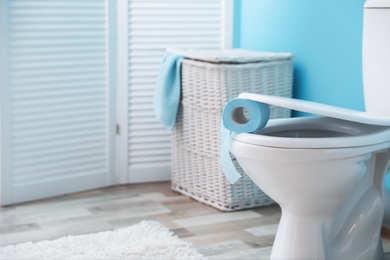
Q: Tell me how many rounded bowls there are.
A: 1